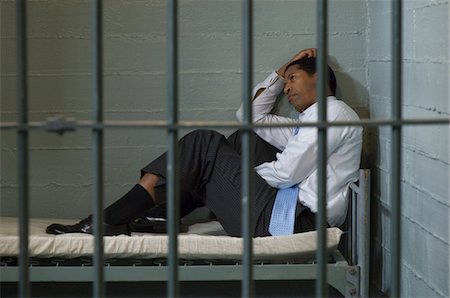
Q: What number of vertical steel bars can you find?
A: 6